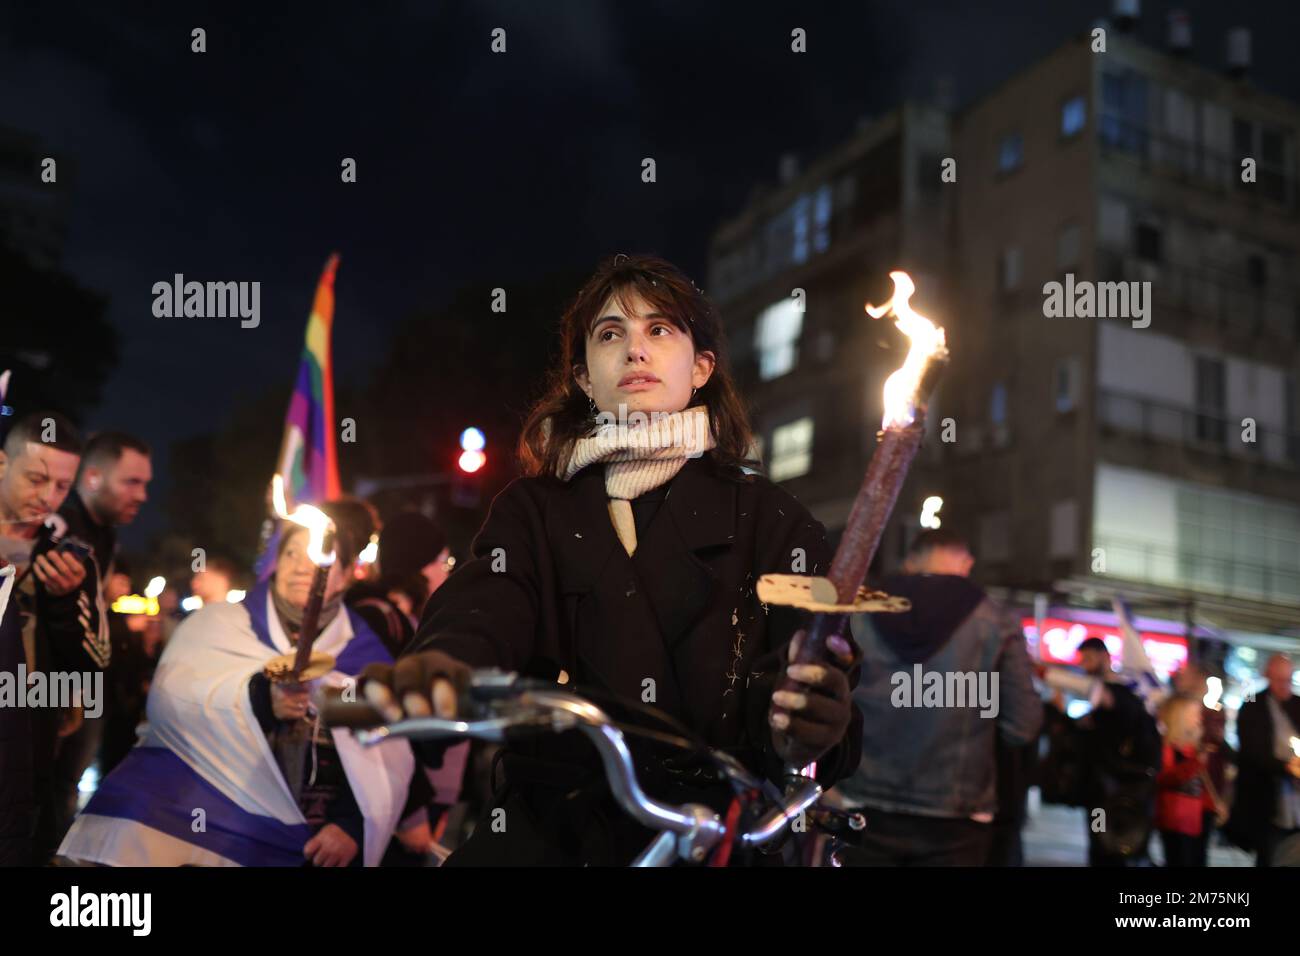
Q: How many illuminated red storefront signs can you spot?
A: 1